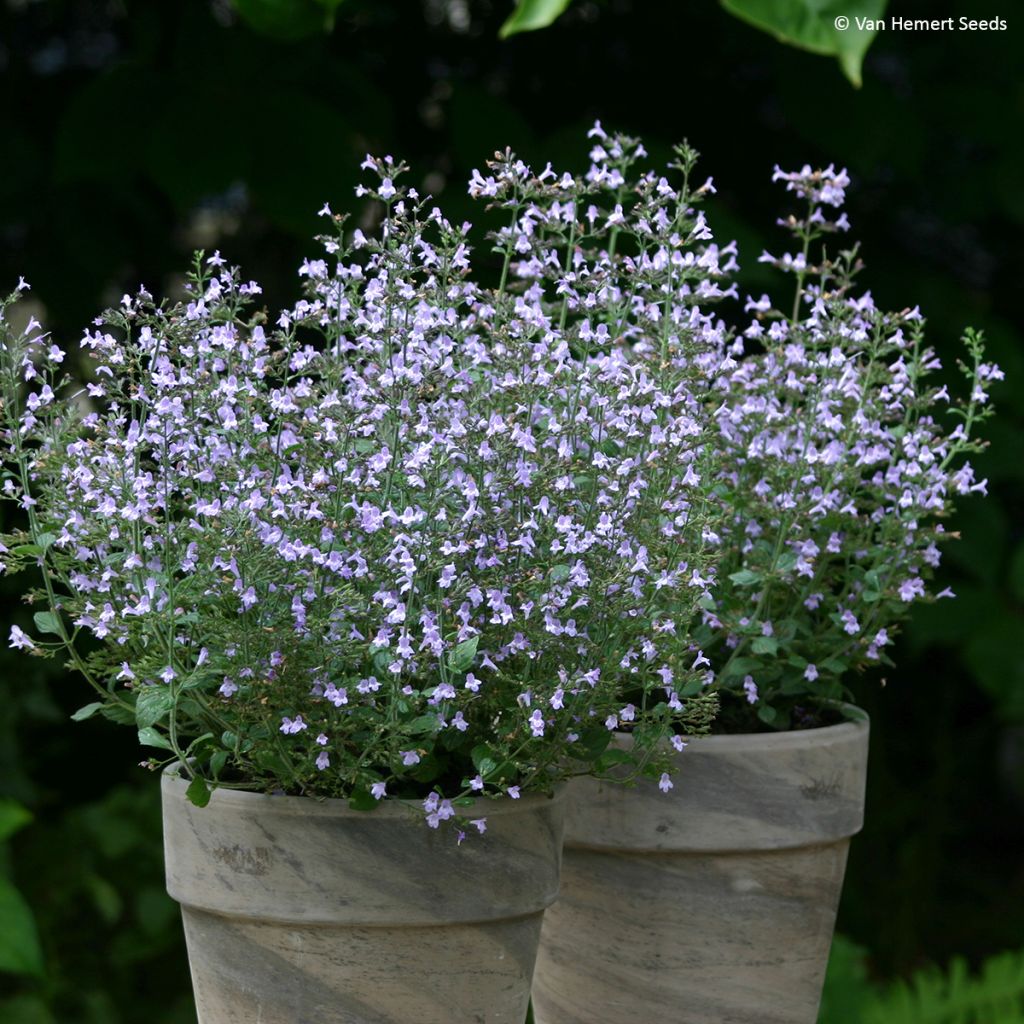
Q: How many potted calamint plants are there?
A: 2